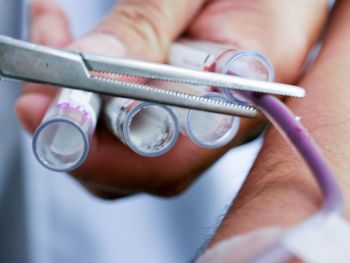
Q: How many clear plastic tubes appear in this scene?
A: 4